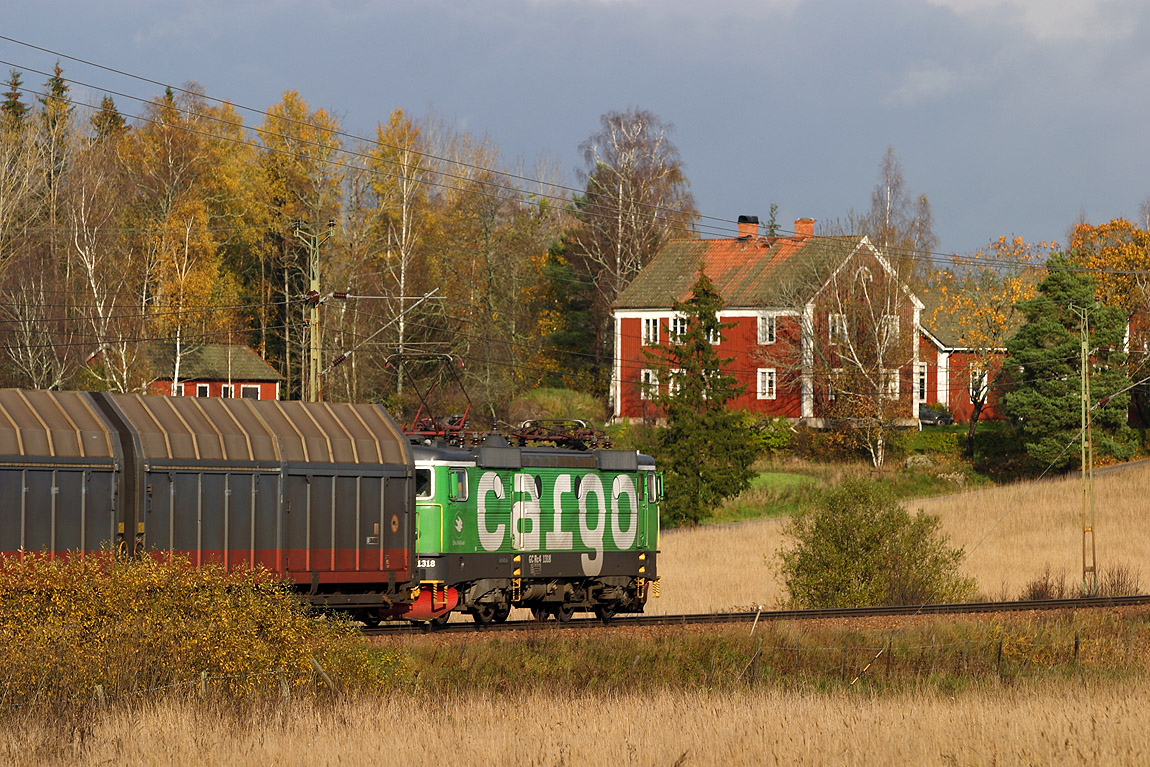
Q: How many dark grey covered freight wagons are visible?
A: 2